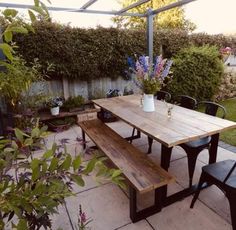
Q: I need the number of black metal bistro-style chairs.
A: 4